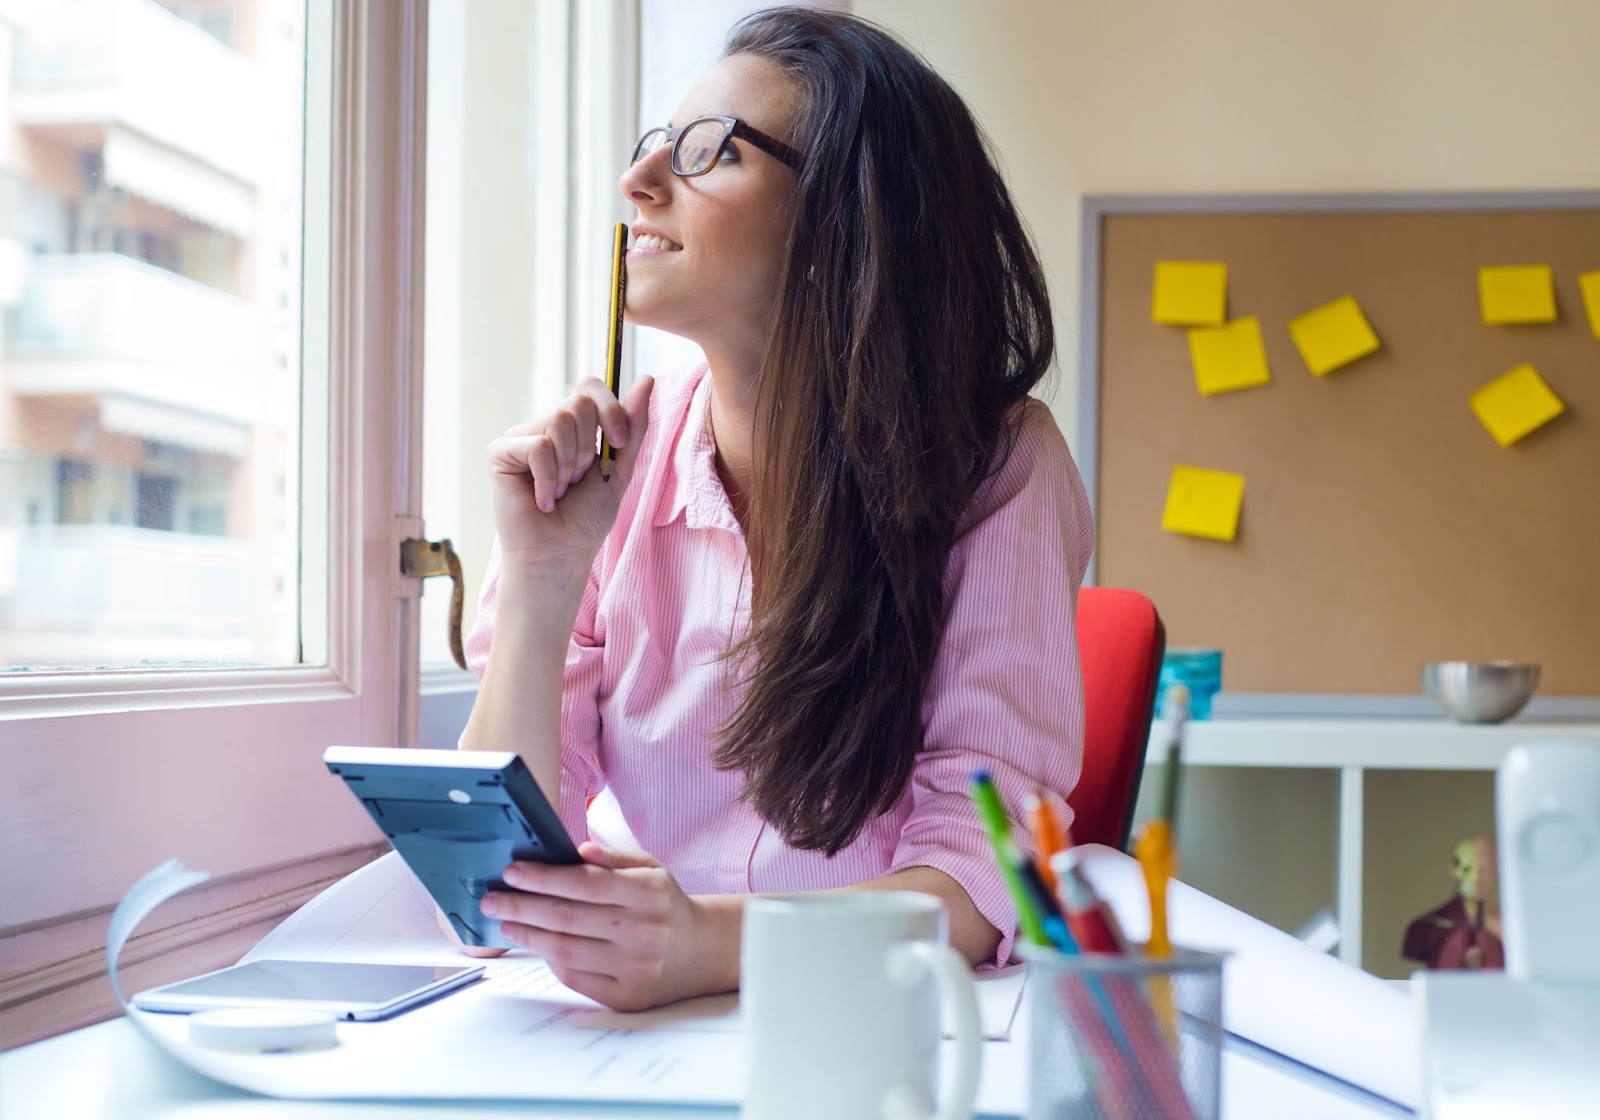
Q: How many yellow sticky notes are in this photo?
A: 7